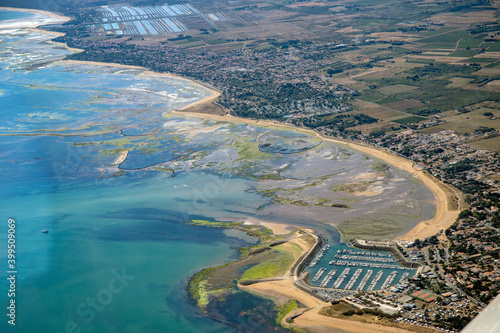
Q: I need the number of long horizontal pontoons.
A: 3